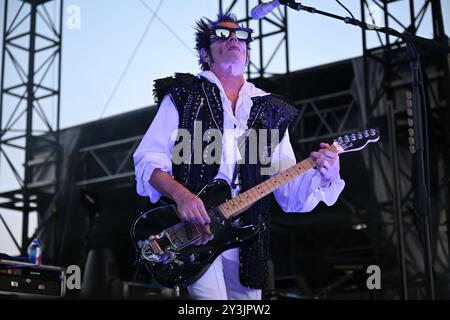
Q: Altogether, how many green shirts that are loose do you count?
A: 0